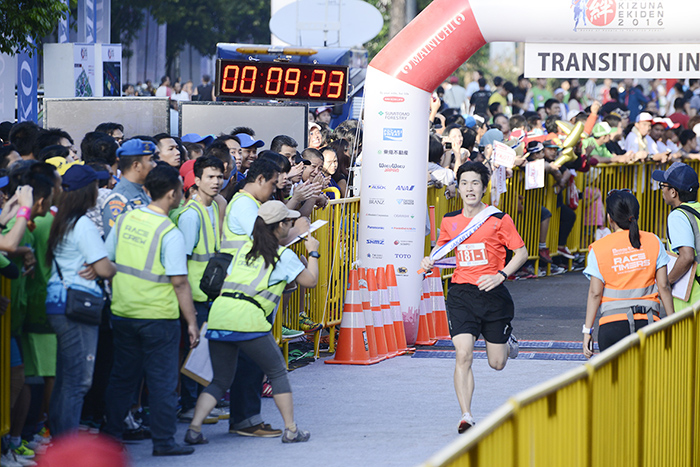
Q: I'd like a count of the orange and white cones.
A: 8